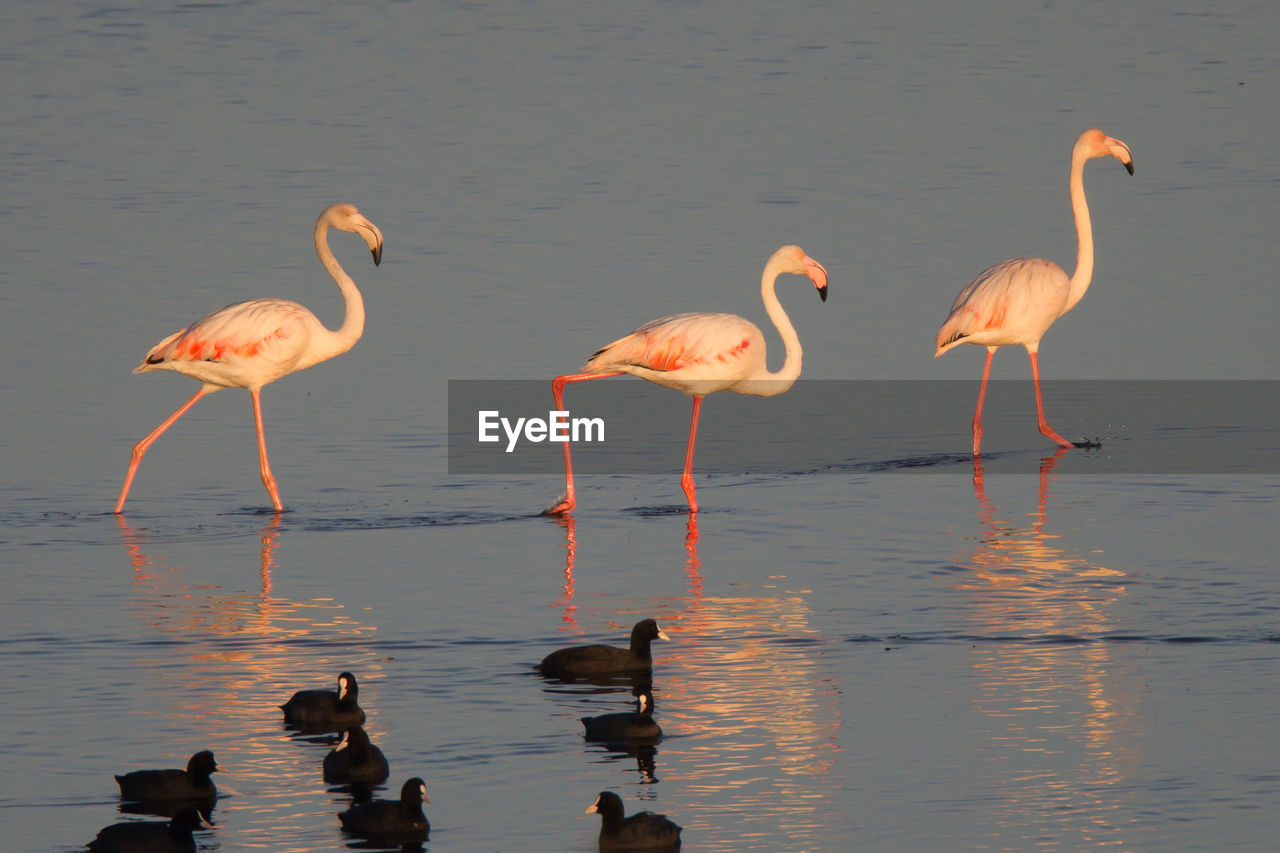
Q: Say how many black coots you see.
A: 8